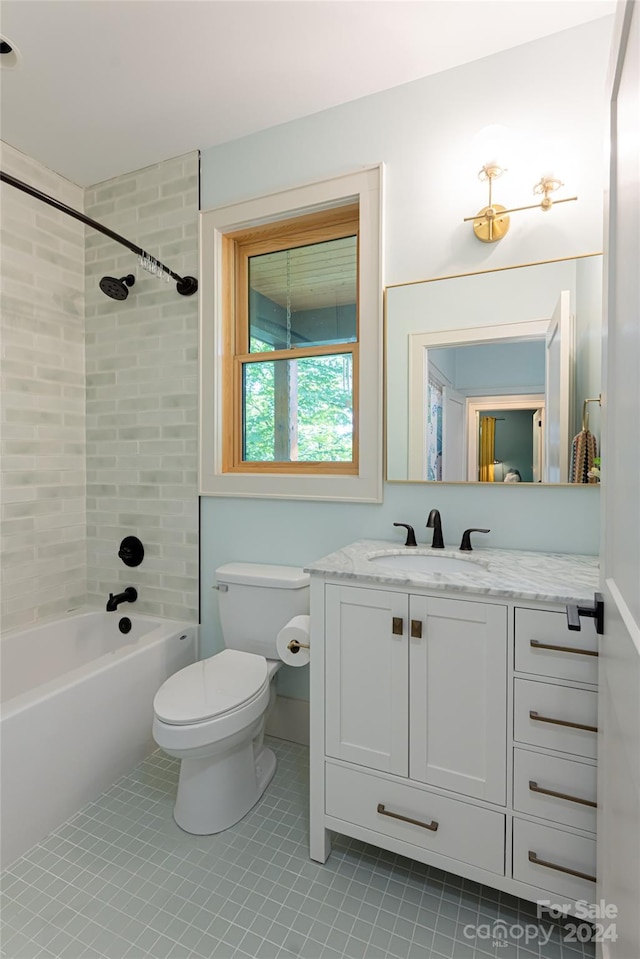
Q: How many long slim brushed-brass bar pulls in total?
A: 5